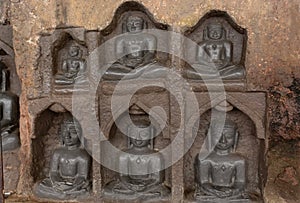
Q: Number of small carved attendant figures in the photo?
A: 0